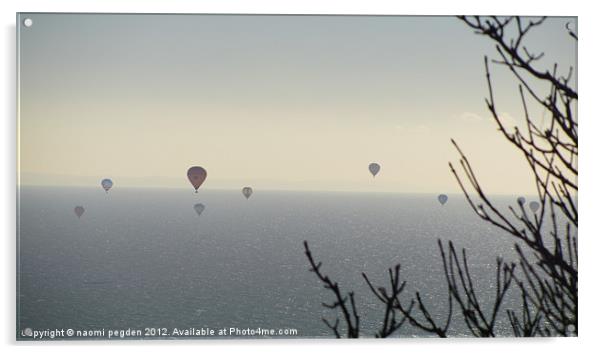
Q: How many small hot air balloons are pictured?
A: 8